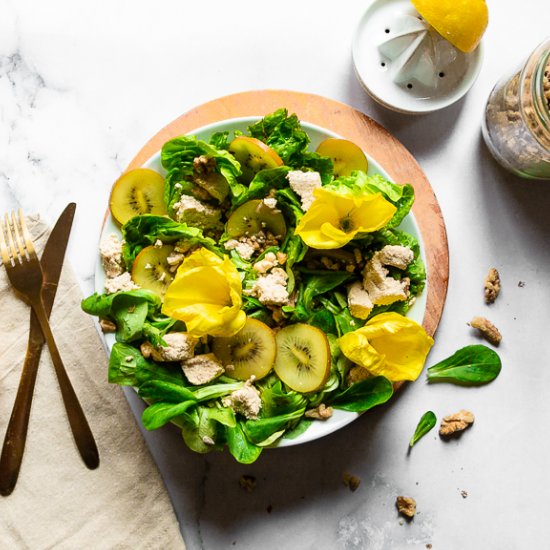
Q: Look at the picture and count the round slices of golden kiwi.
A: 7